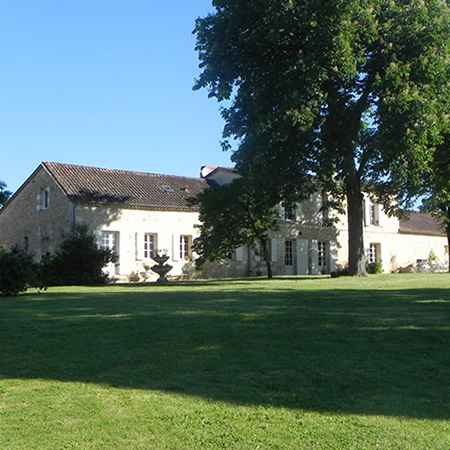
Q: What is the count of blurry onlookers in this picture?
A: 0